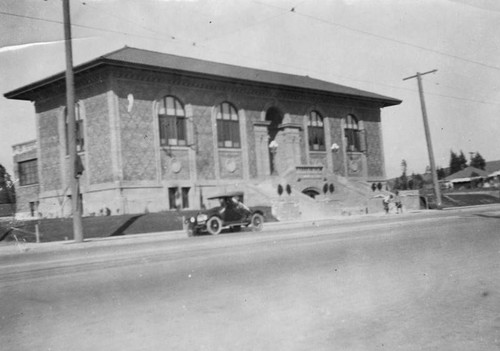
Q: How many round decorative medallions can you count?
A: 3